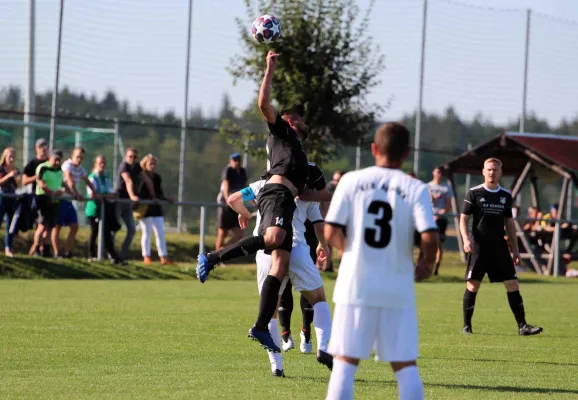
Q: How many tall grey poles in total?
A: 5